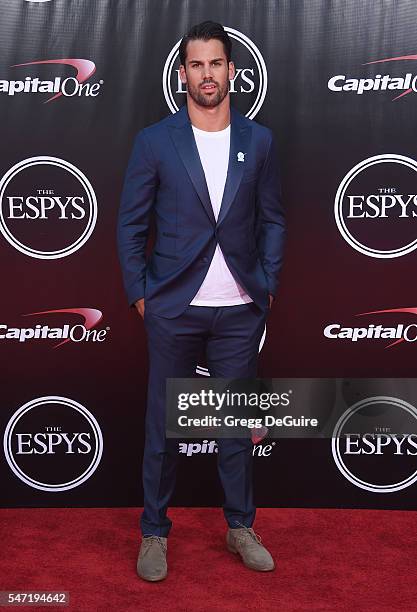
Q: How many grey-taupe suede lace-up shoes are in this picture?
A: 2